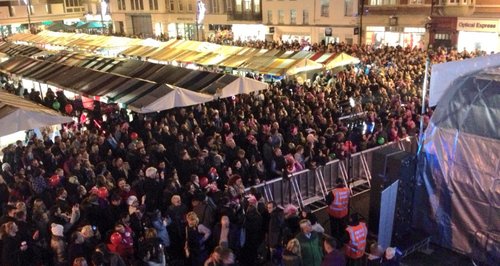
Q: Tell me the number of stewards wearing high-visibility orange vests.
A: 2